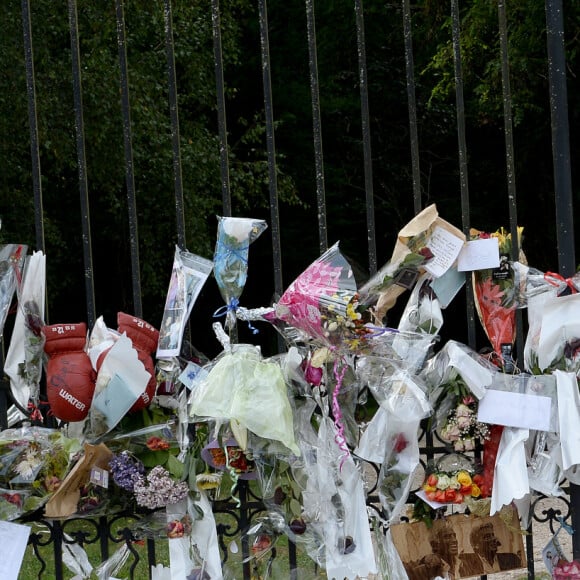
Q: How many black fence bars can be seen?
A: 12